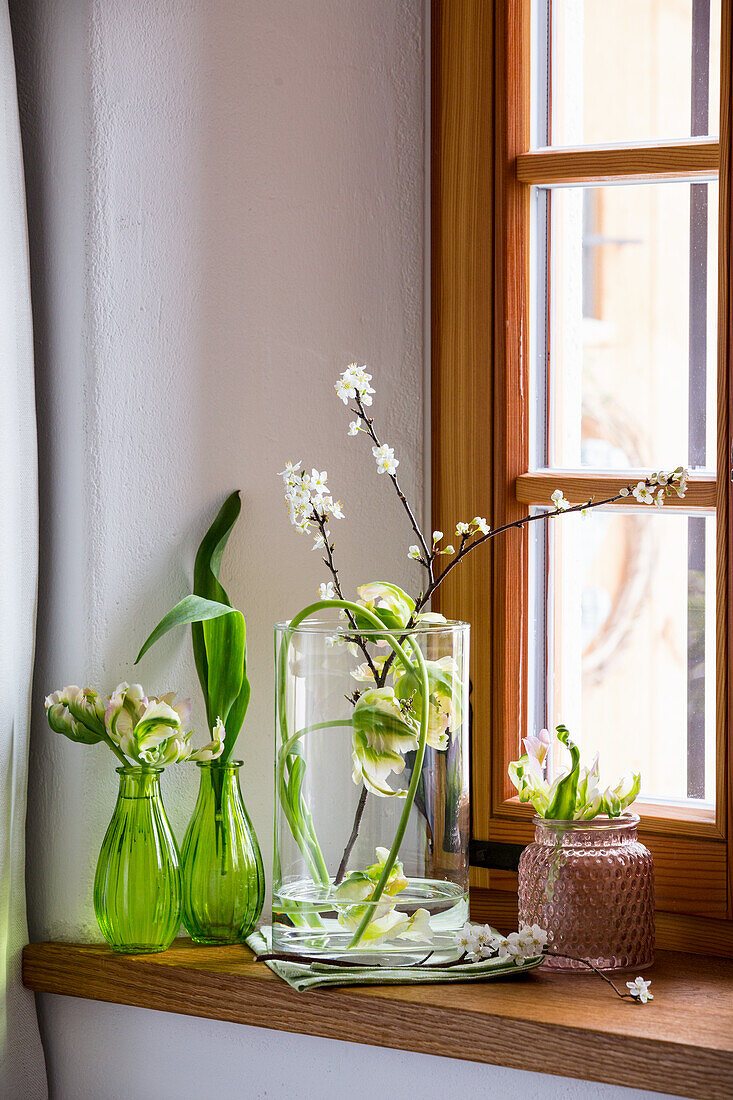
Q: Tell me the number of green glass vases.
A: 2